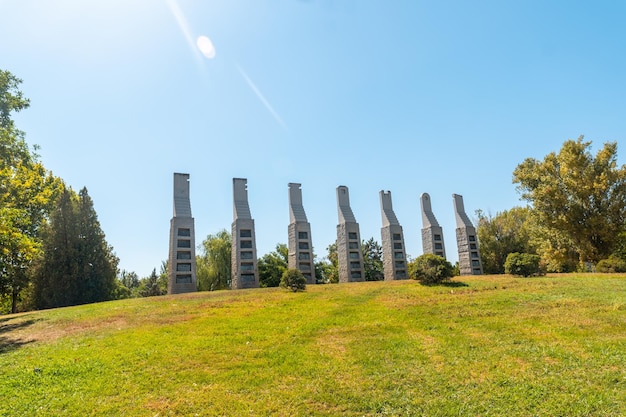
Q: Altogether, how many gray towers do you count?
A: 7